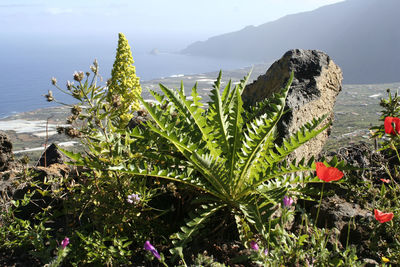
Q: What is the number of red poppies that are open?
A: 3